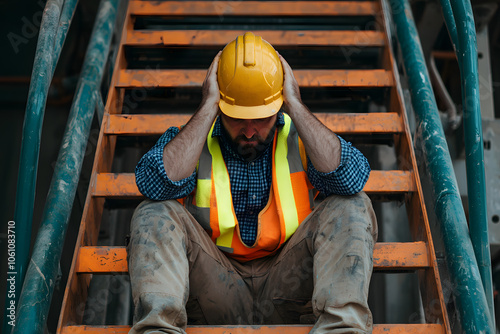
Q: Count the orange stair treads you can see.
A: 7